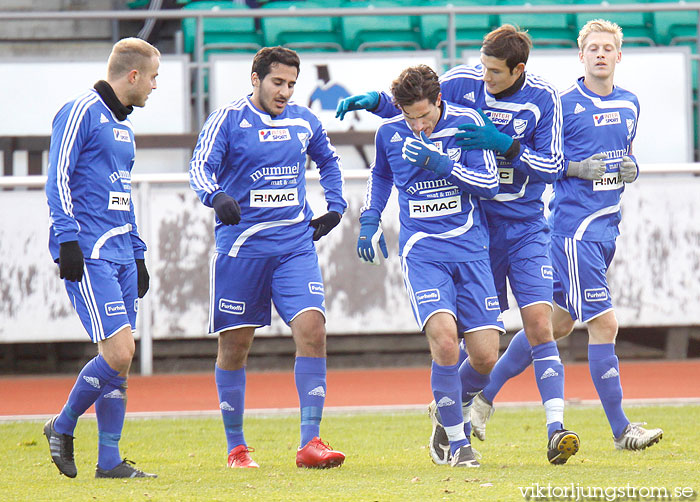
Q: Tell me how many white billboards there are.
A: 3